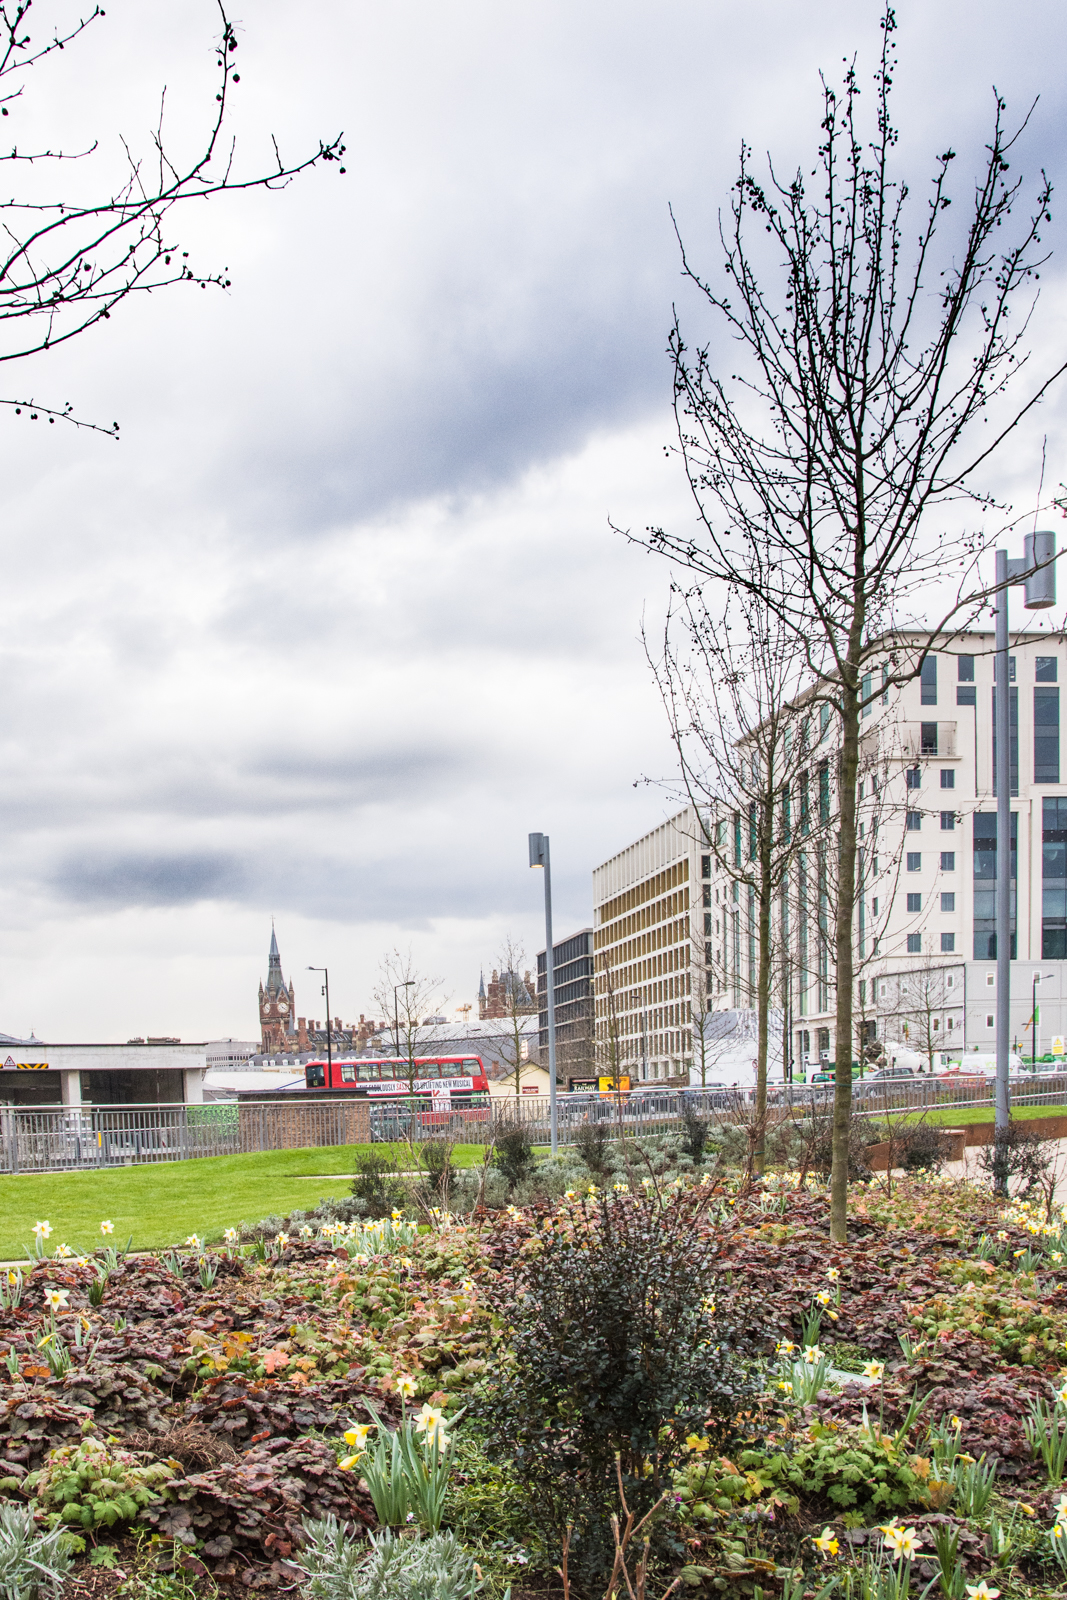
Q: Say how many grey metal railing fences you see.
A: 1